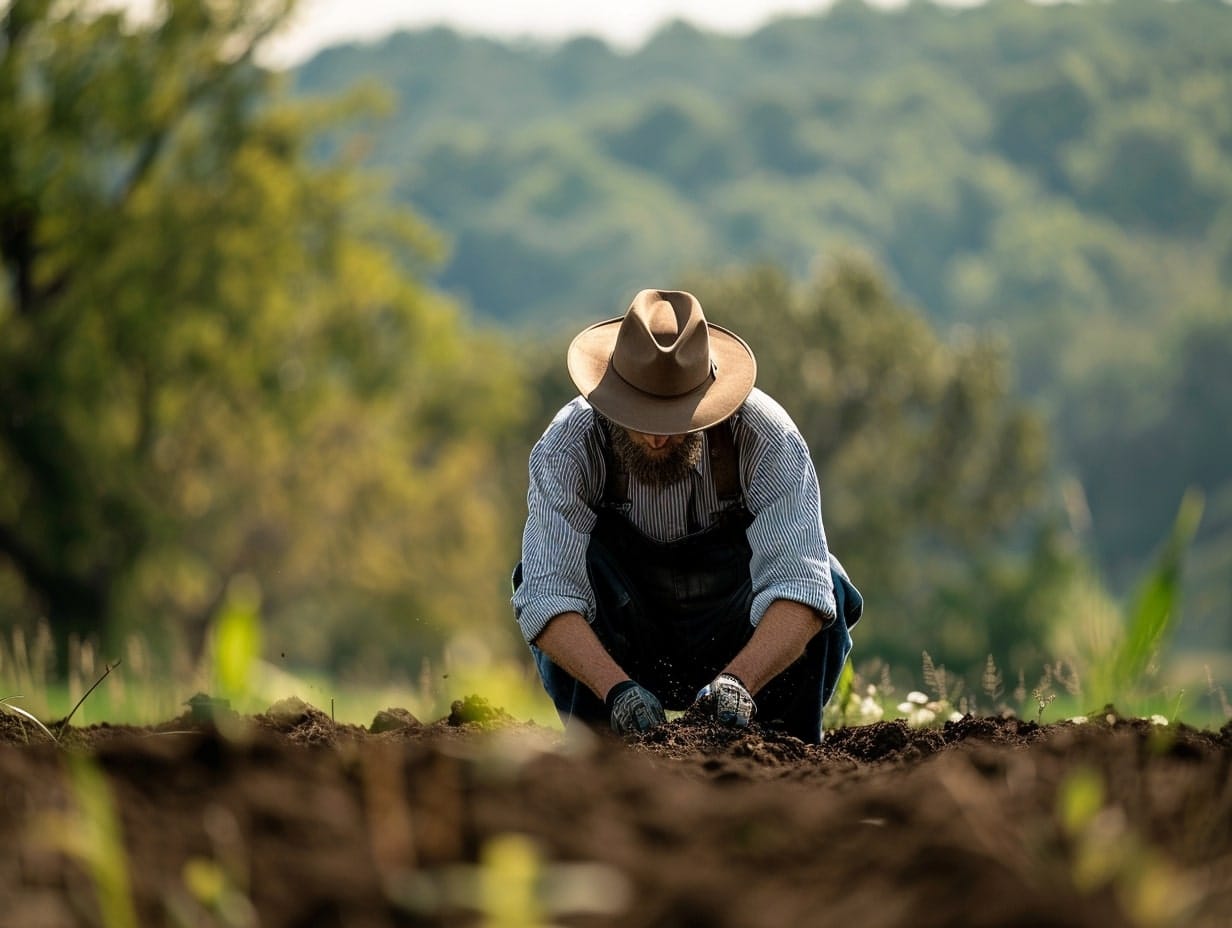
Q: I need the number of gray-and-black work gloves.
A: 2